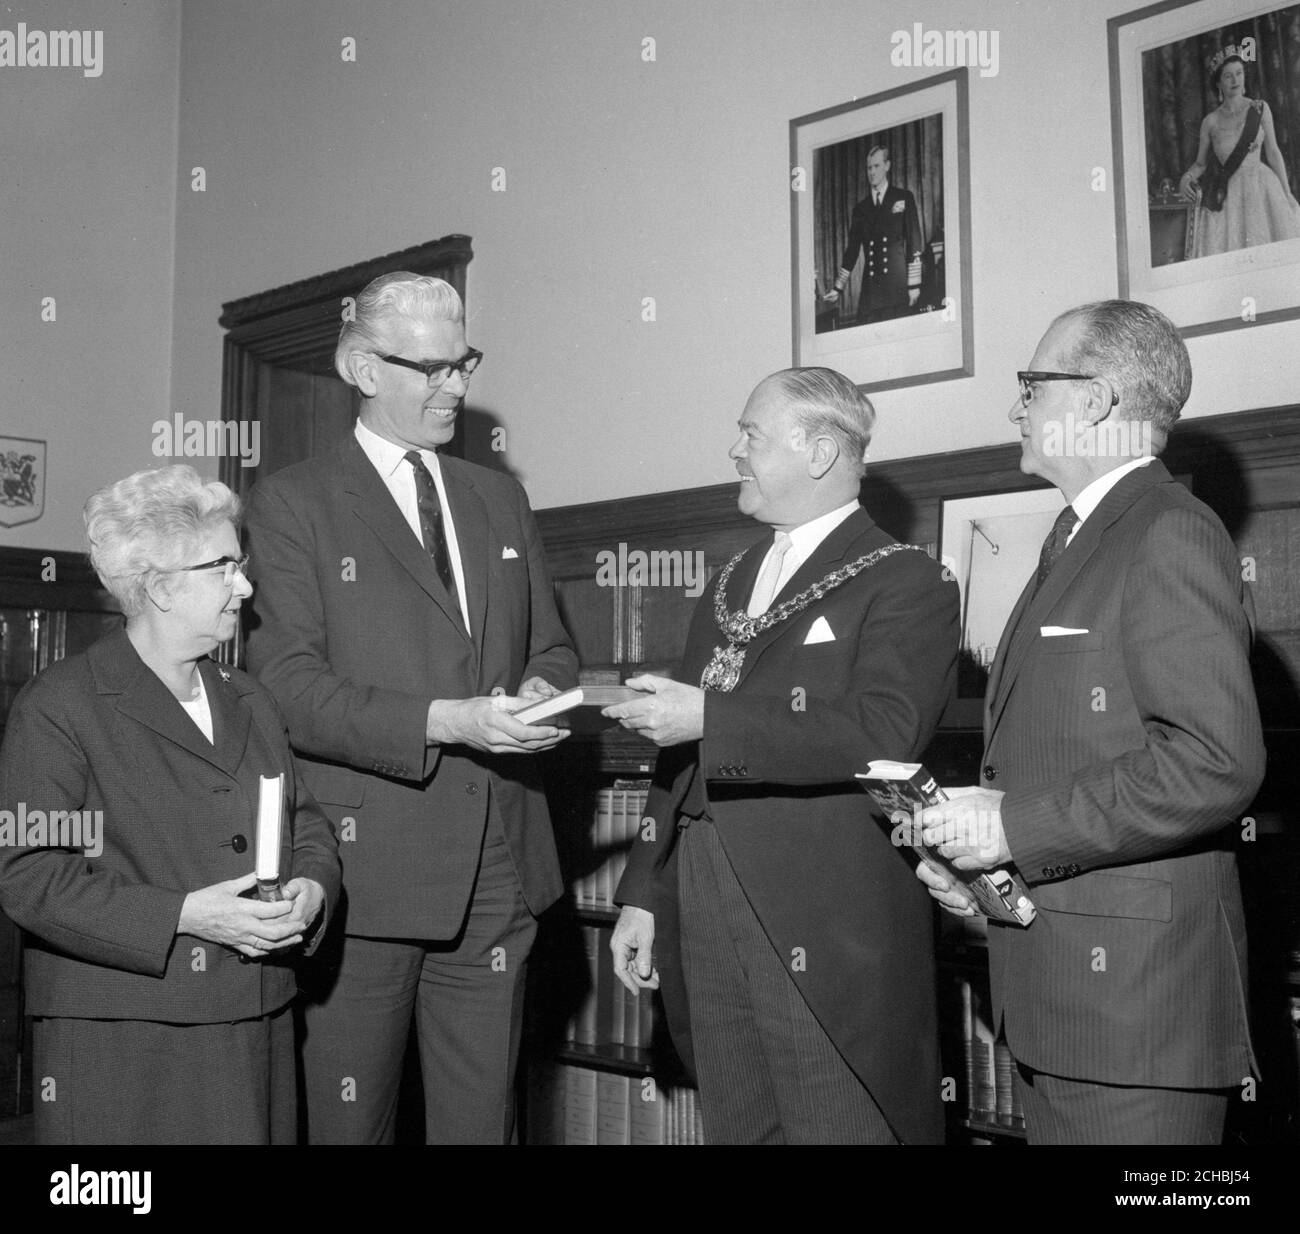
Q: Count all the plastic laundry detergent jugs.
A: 0